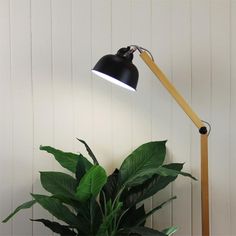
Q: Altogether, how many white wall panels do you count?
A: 13